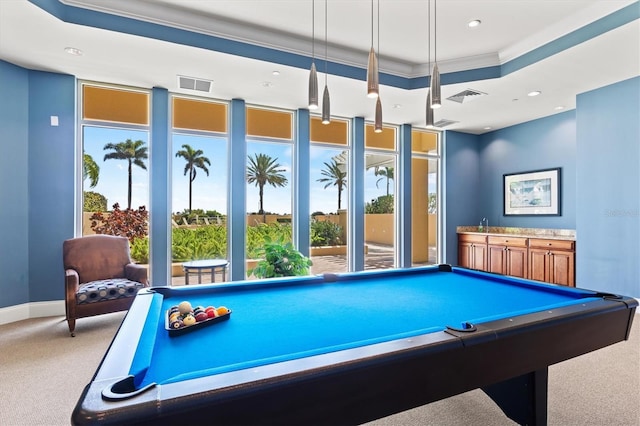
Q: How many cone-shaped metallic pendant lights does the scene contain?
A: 6